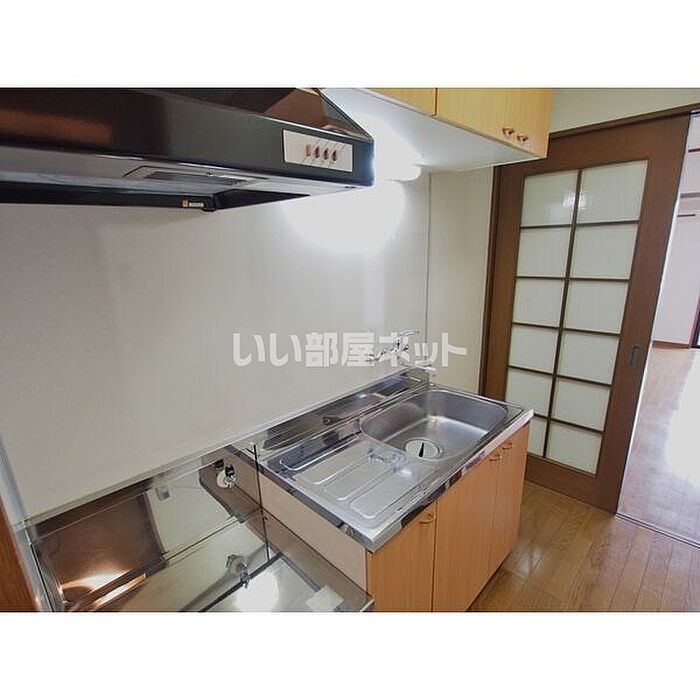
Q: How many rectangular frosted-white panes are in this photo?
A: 12